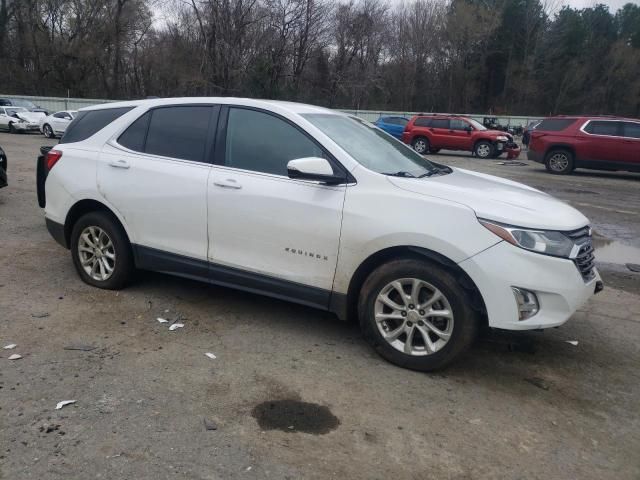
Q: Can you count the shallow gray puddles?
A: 1